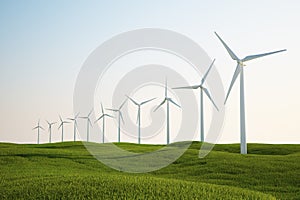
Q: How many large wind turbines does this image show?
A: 11